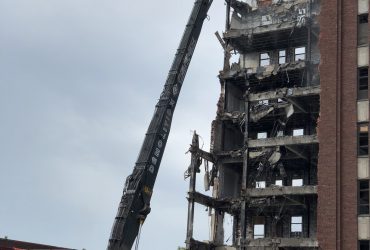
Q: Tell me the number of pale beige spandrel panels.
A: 5